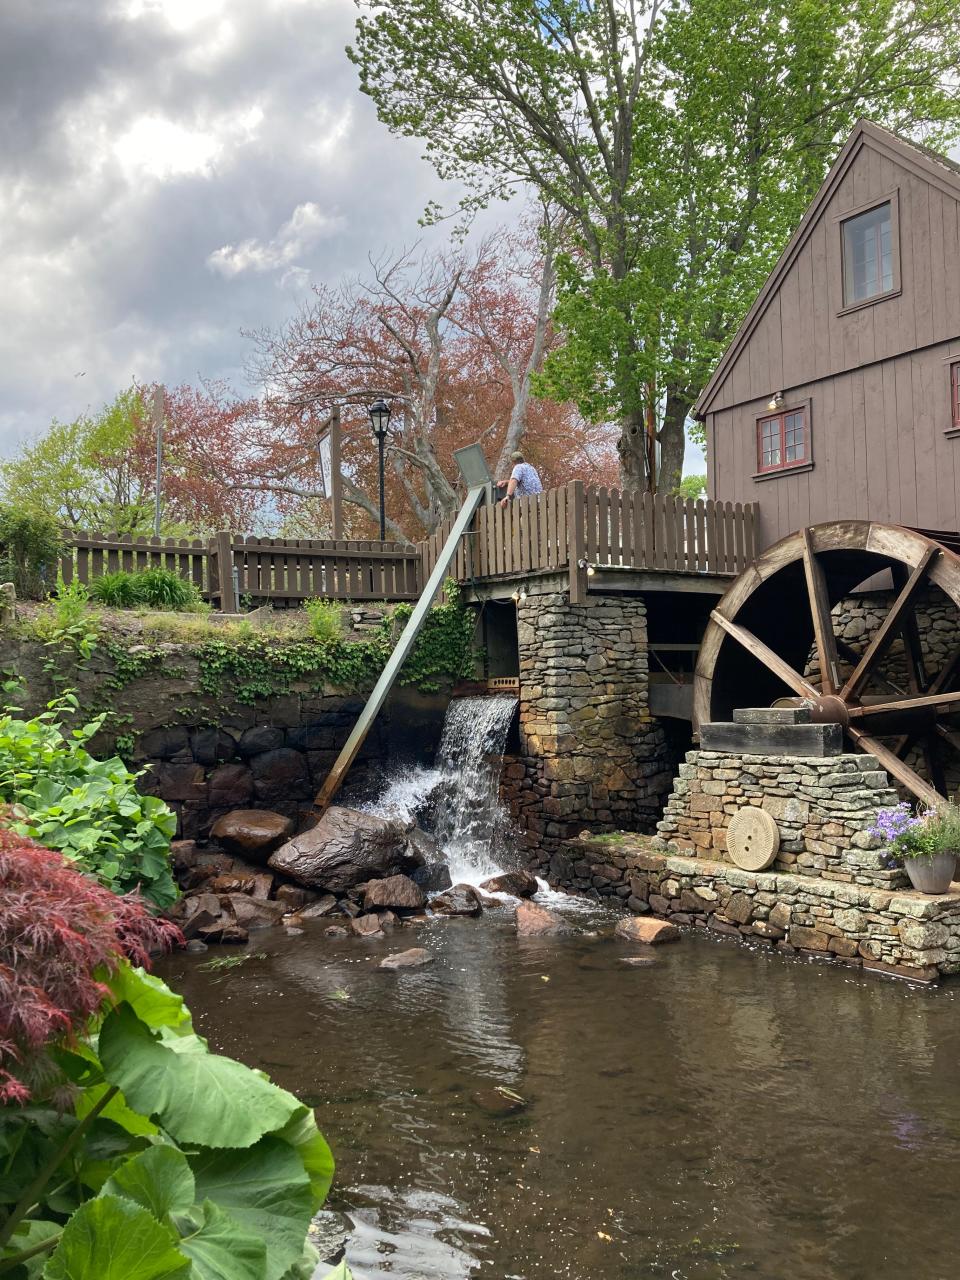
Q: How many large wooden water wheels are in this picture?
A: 1